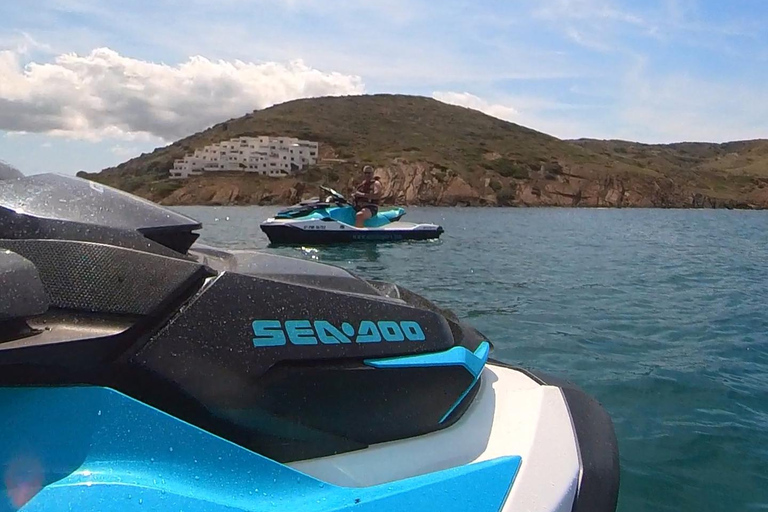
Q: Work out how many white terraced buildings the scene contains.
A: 1